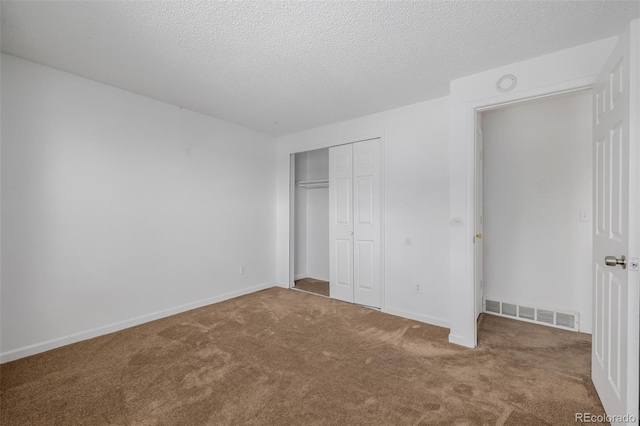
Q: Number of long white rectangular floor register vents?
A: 1